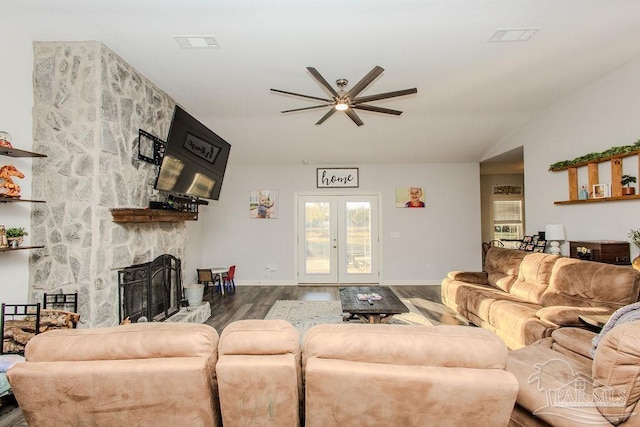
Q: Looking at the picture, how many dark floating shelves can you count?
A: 3